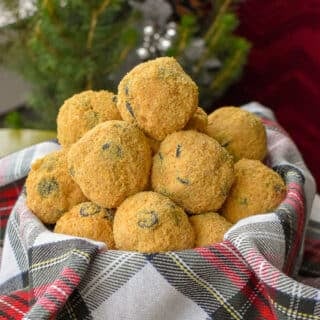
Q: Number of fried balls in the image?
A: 11